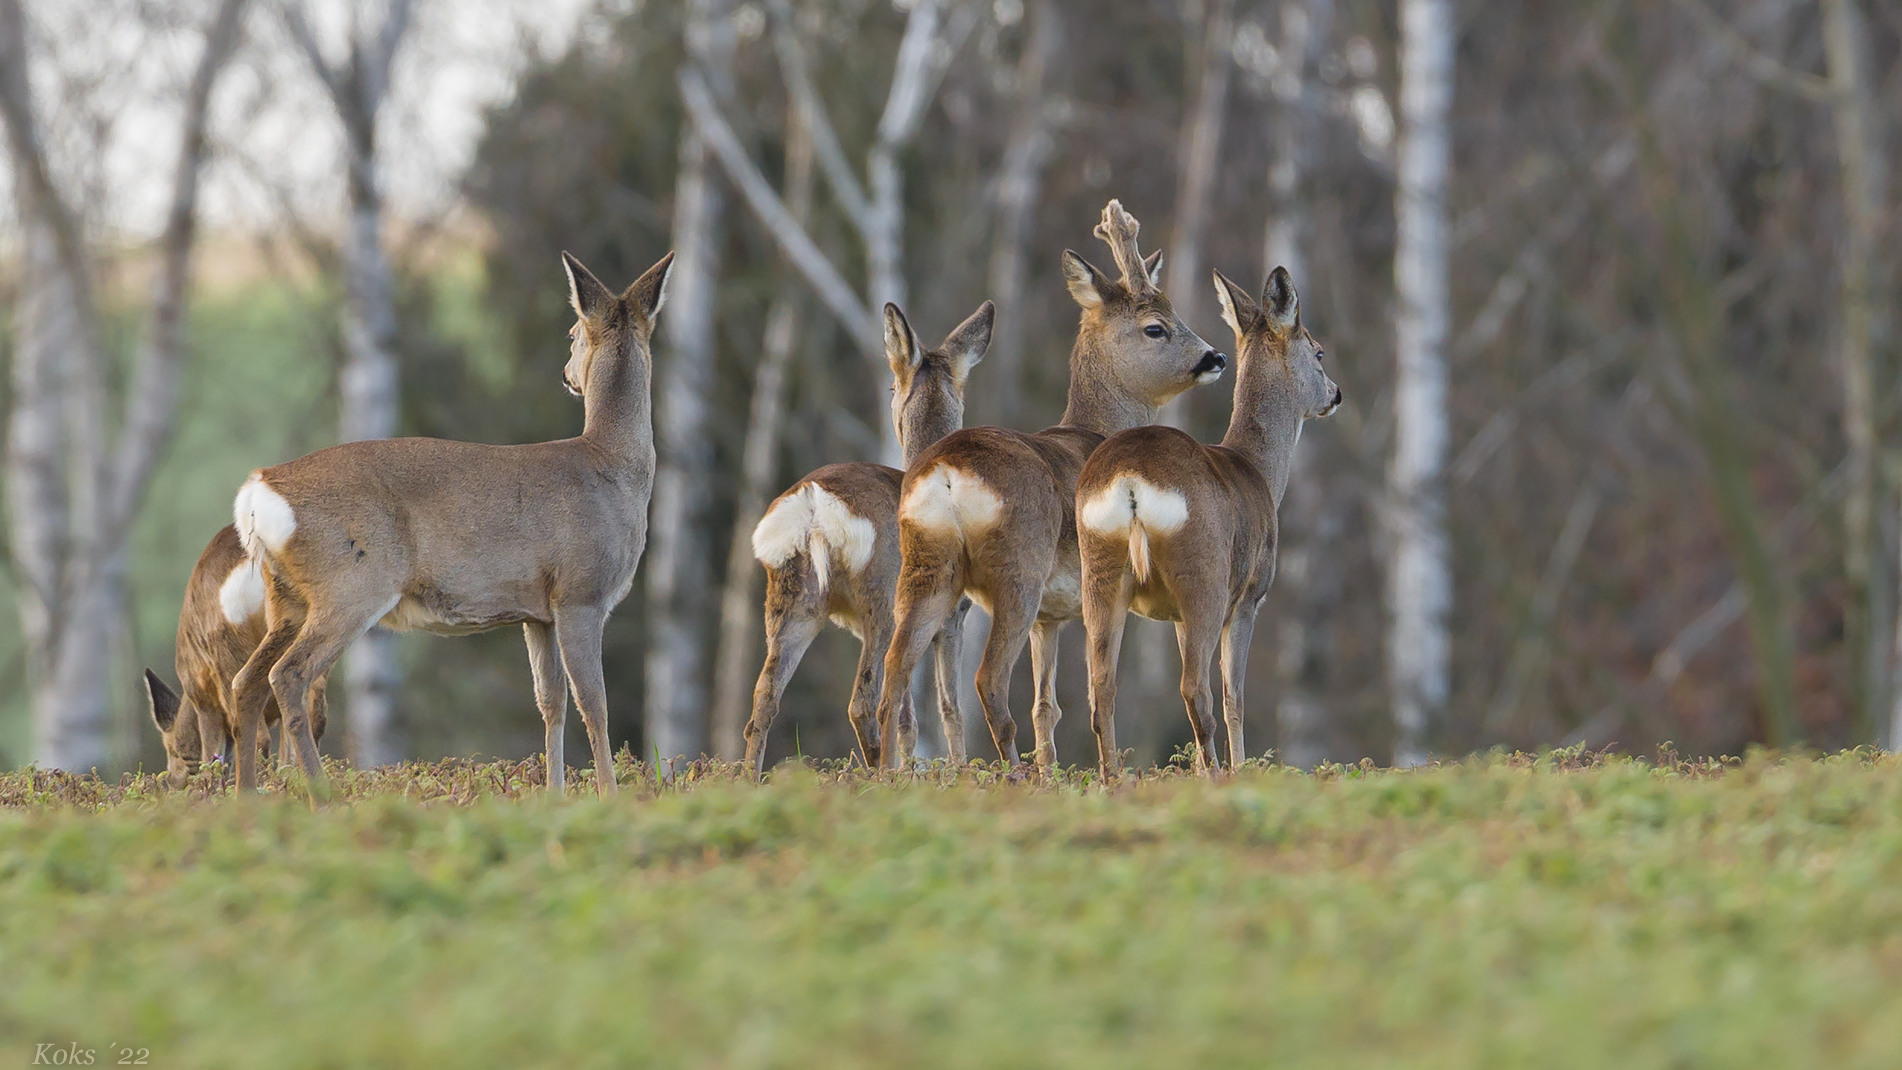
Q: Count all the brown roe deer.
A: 5